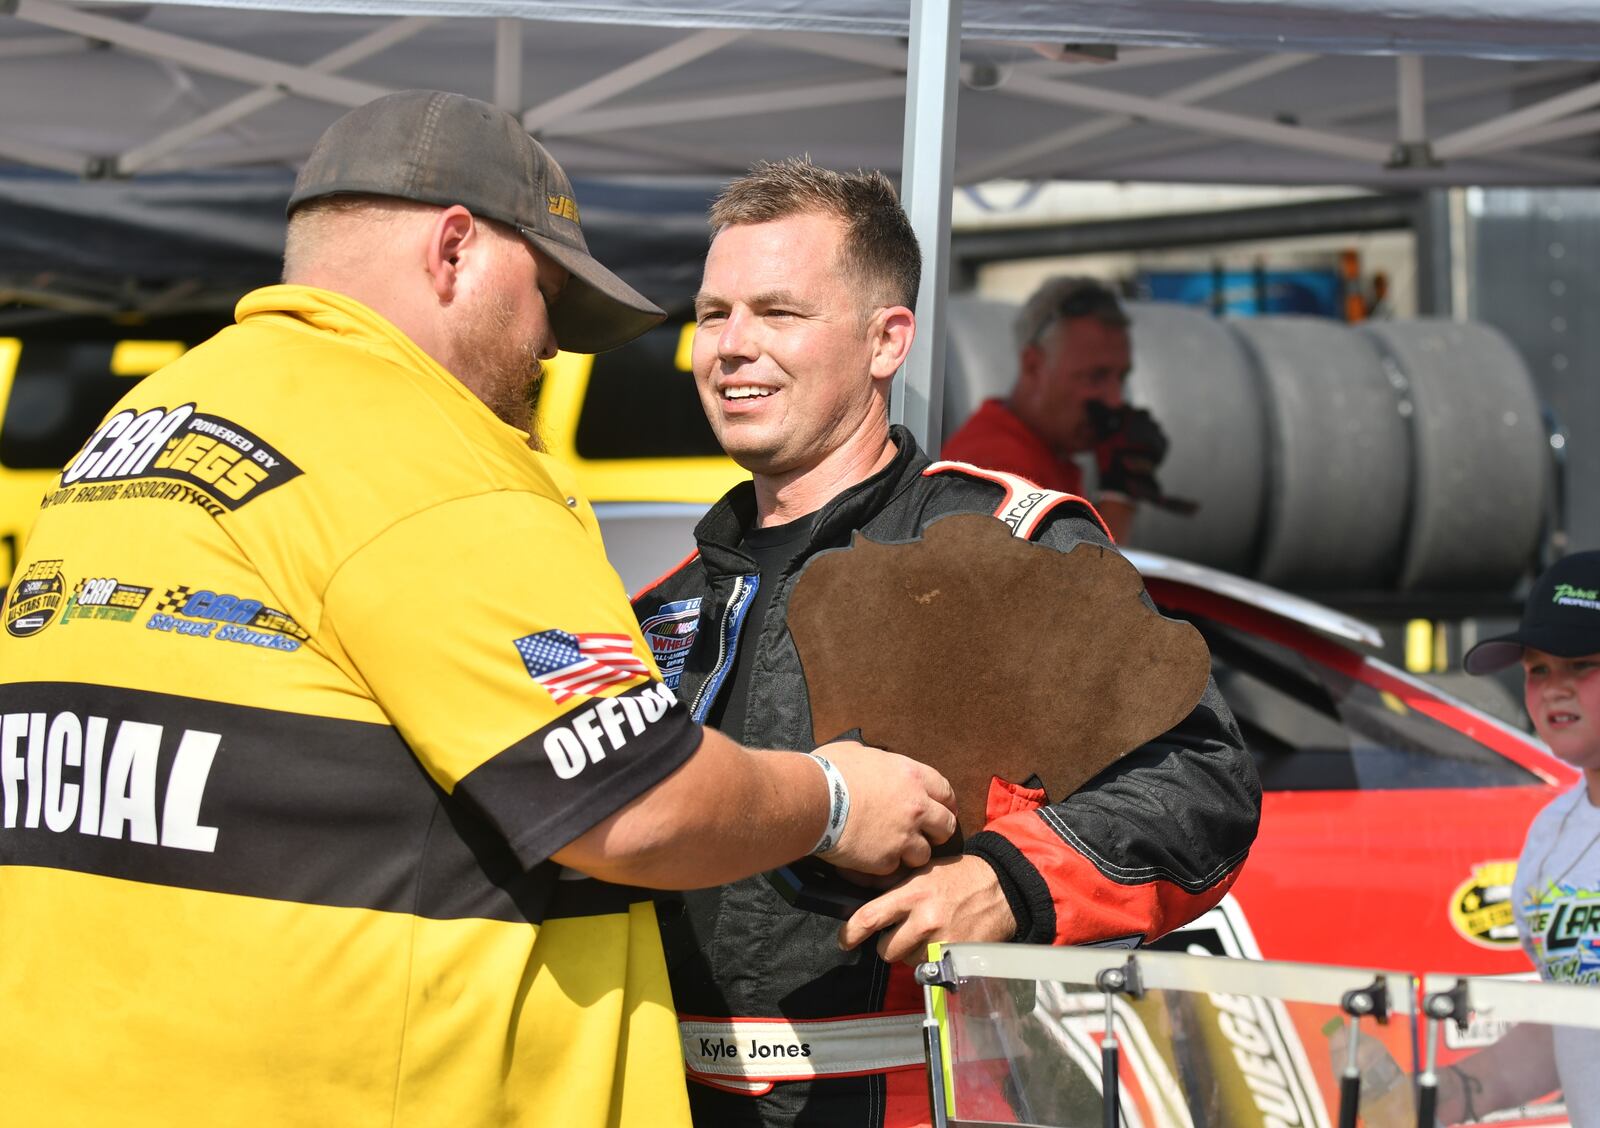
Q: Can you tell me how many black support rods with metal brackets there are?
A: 4